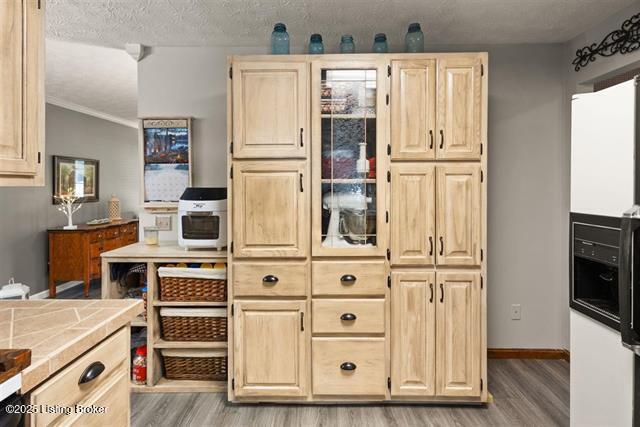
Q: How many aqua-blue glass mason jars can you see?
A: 5